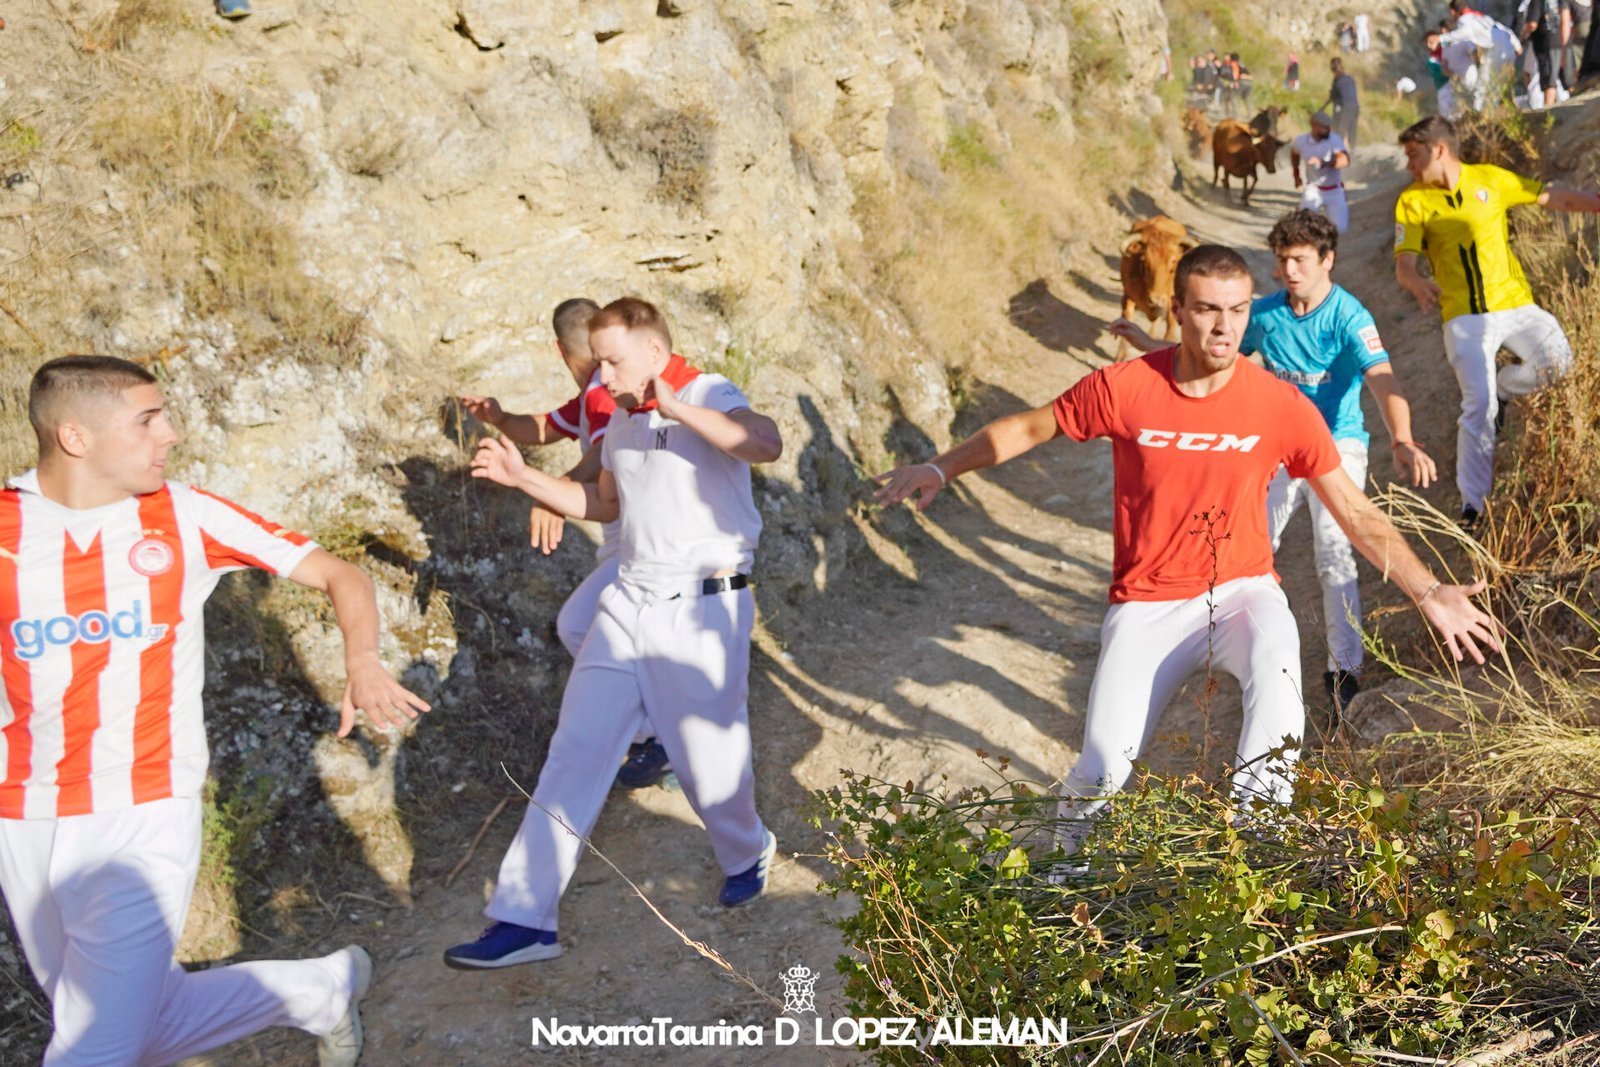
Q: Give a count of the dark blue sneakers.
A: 3